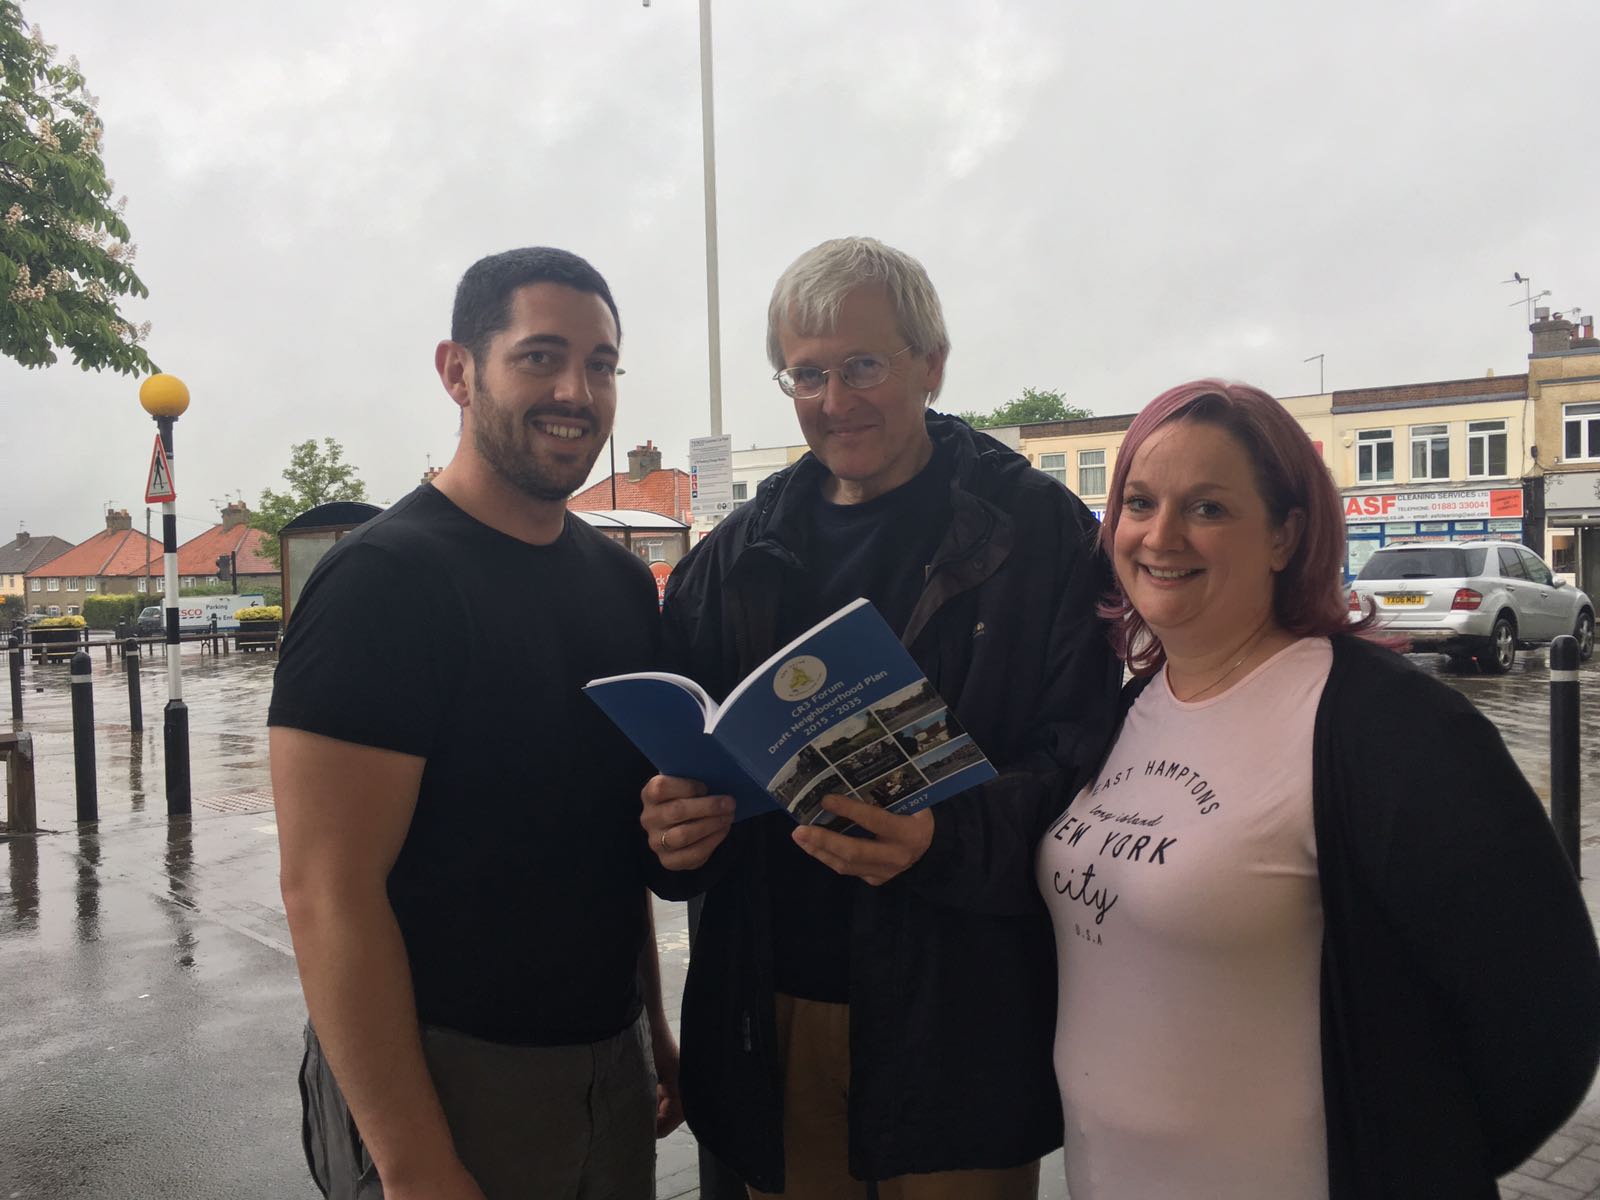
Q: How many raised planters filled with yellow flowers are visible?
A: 2